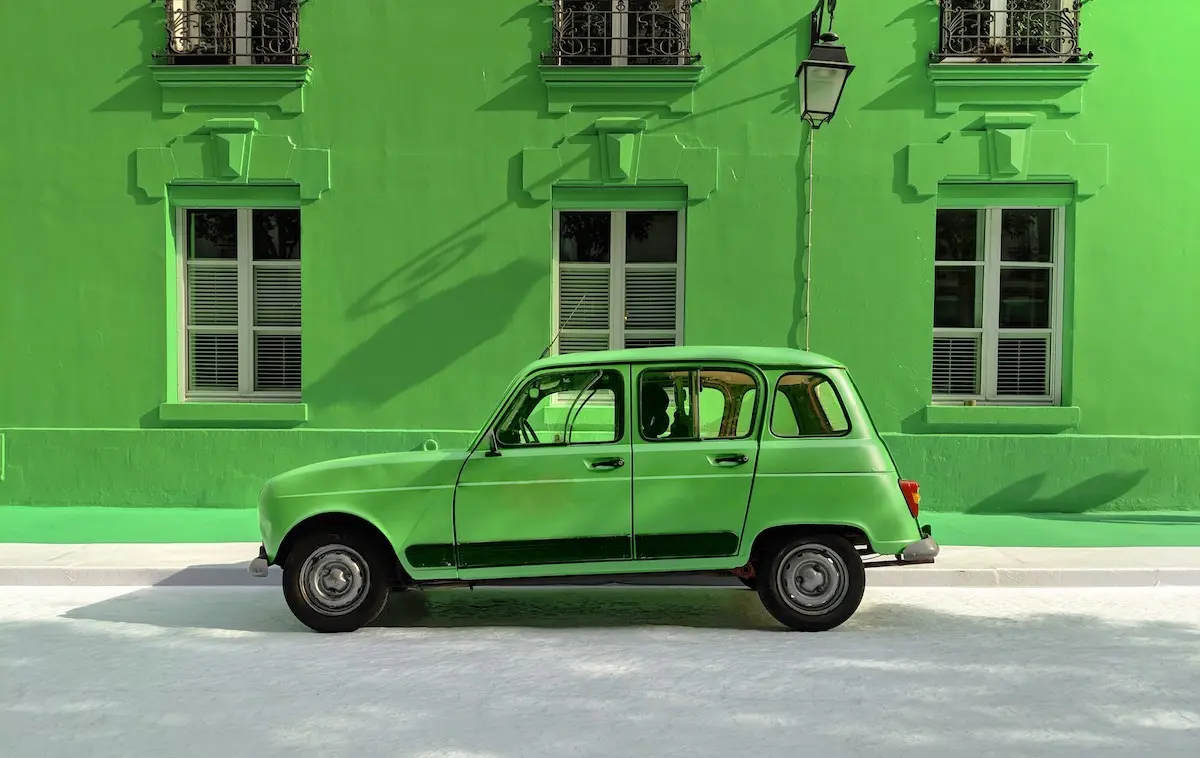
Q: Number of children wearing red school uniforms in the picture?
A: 0